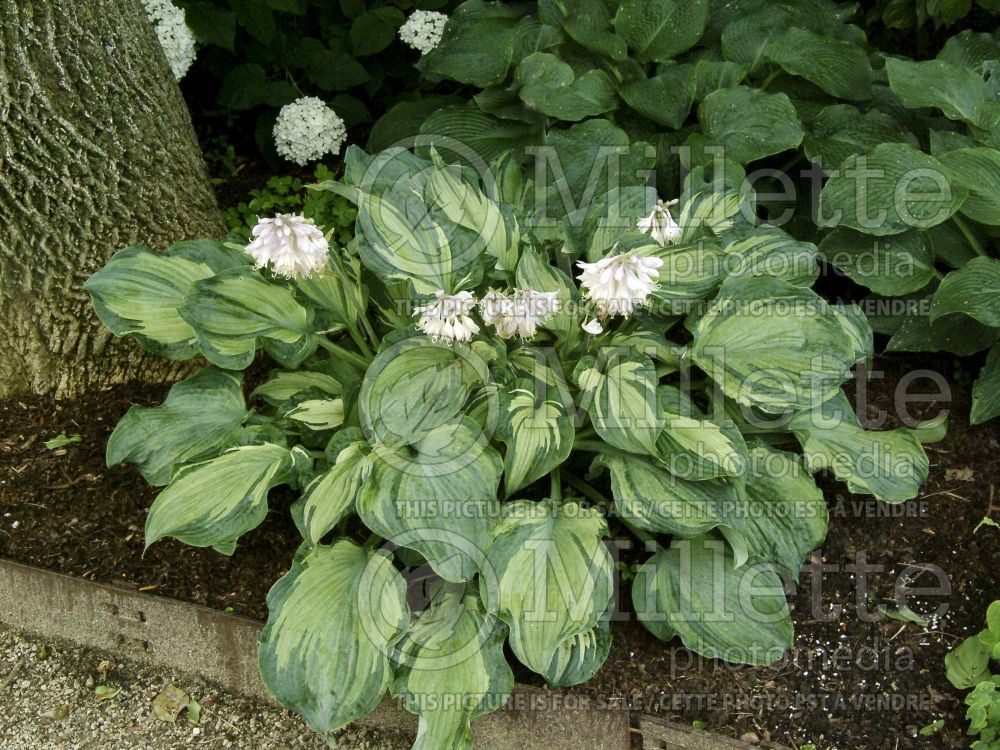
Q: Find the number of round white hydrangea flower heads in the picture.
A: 3